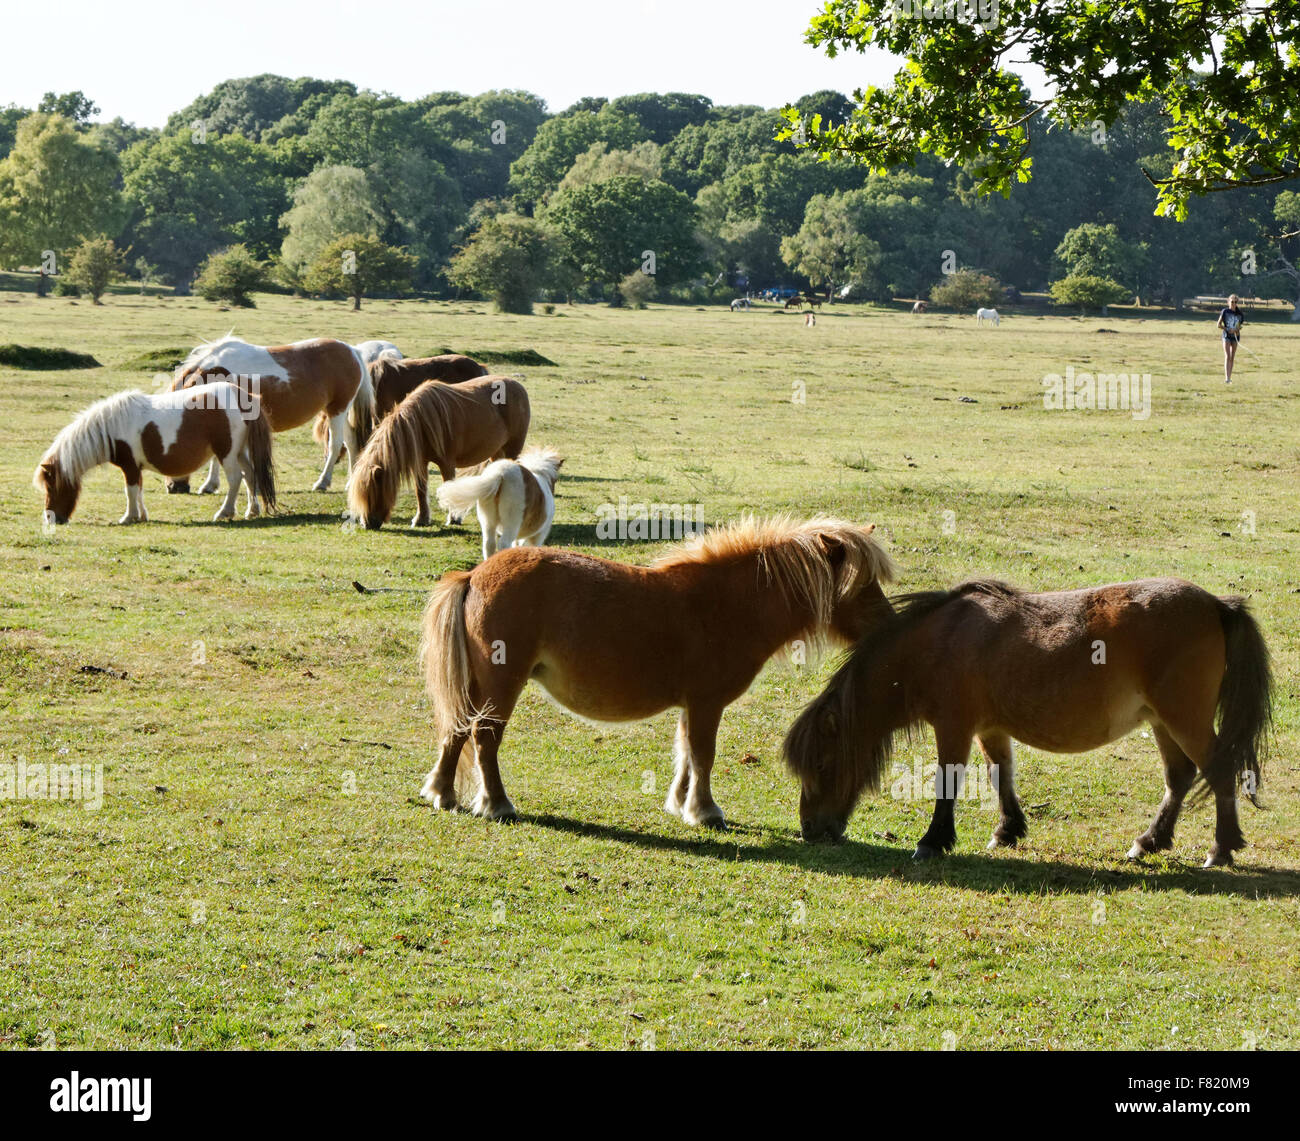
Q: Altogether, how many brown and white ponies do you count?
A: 3